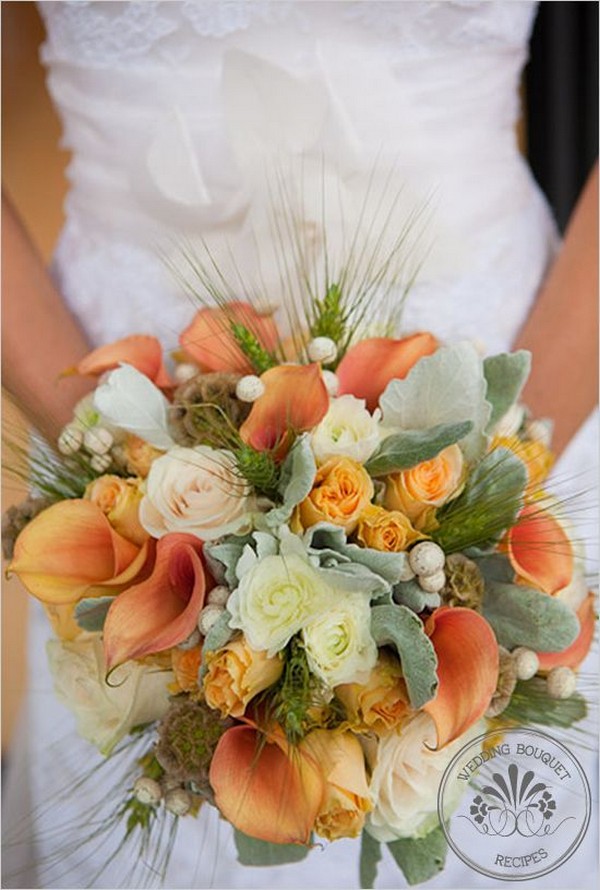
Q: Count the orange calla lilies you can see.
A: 10